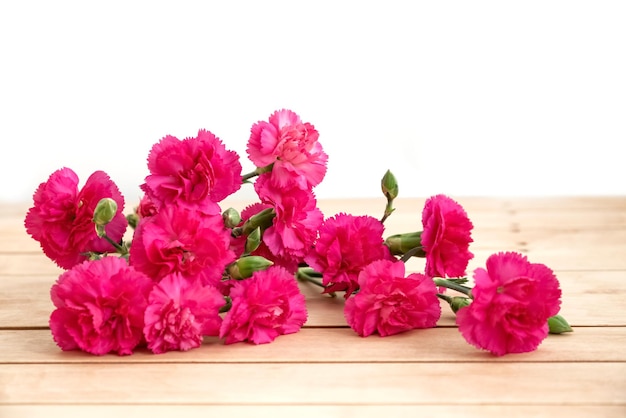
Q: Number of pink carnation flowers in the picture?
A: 12